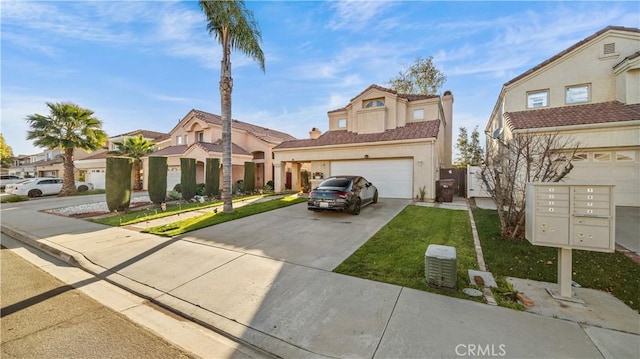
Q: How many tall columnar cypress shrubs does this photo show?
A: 5